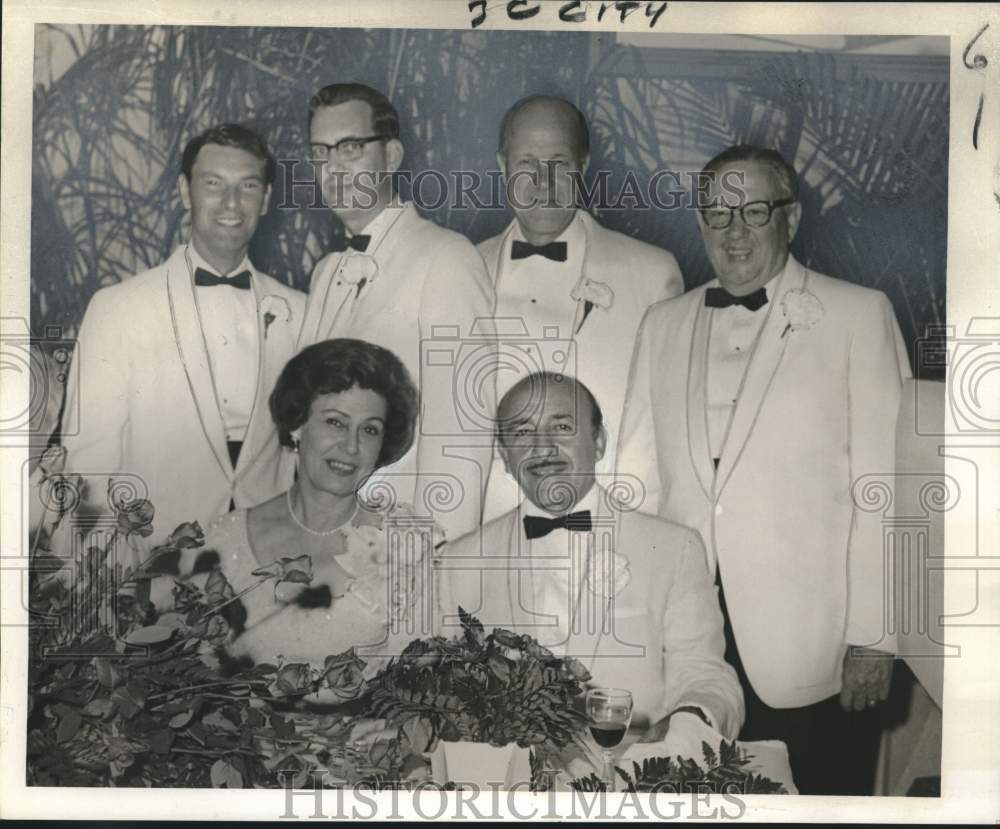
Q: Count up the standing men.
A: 4